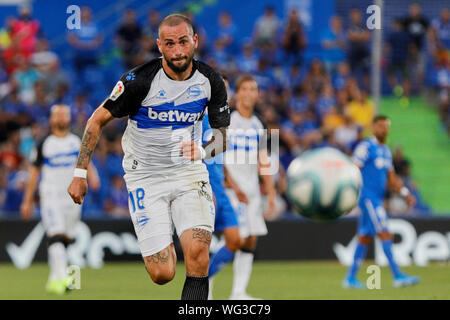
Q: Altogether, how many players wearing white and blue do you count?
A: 3